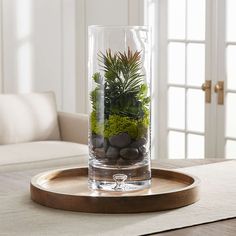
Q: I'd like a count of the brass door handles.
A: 2